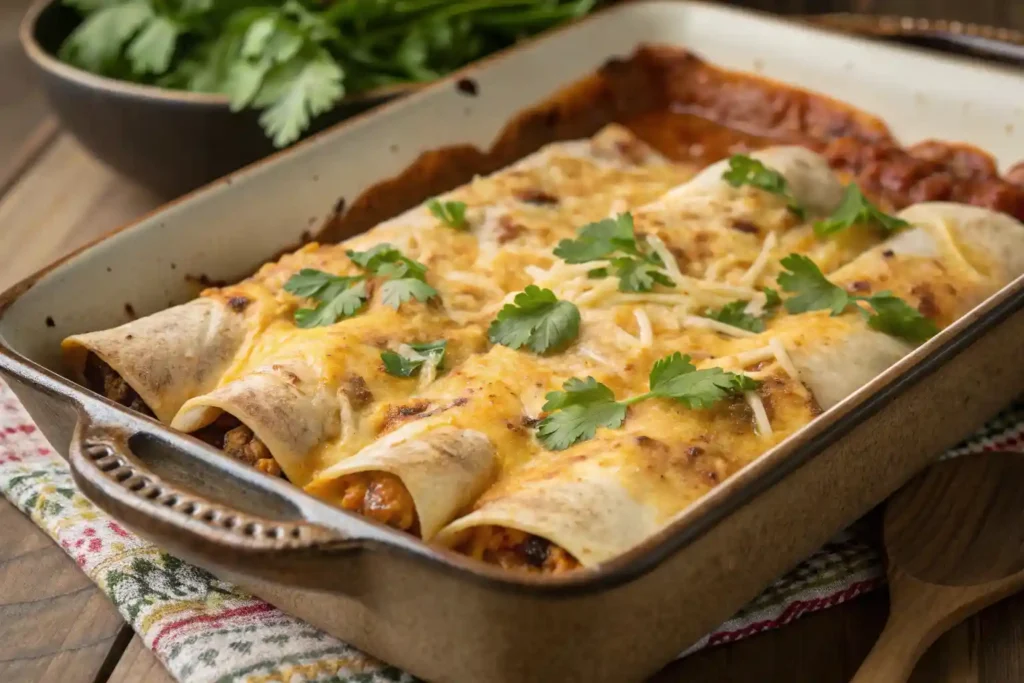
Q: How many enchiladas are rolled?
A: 4